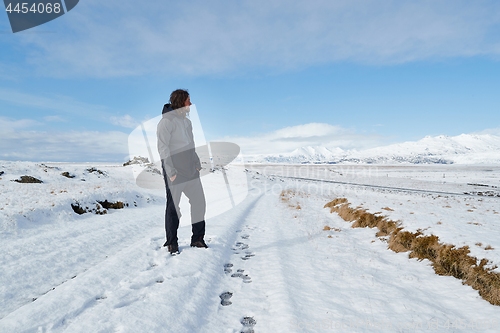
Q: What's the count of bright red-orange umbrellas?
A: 0